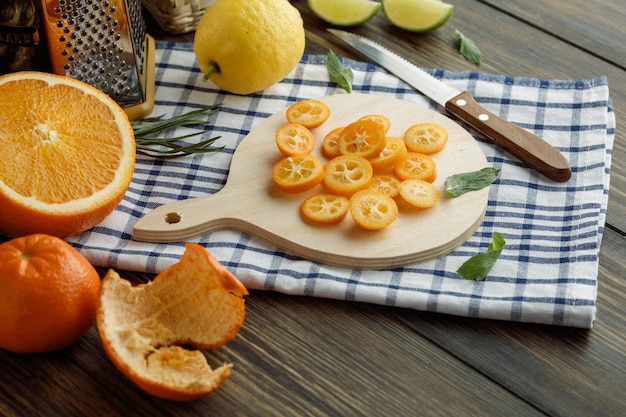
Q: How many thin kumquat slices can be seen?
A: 14